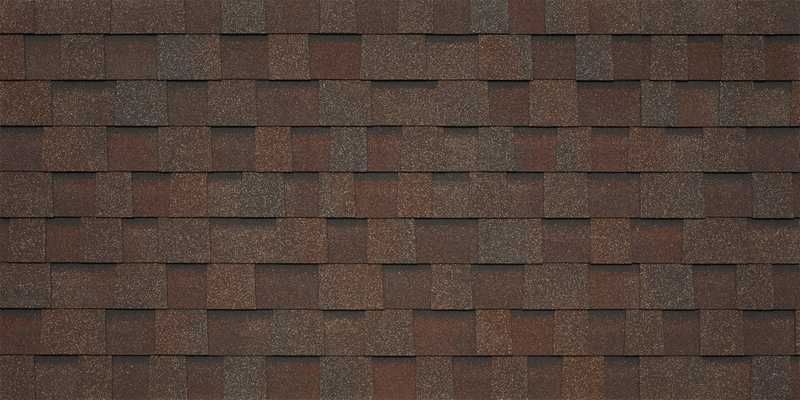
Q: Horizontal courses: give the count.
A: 9